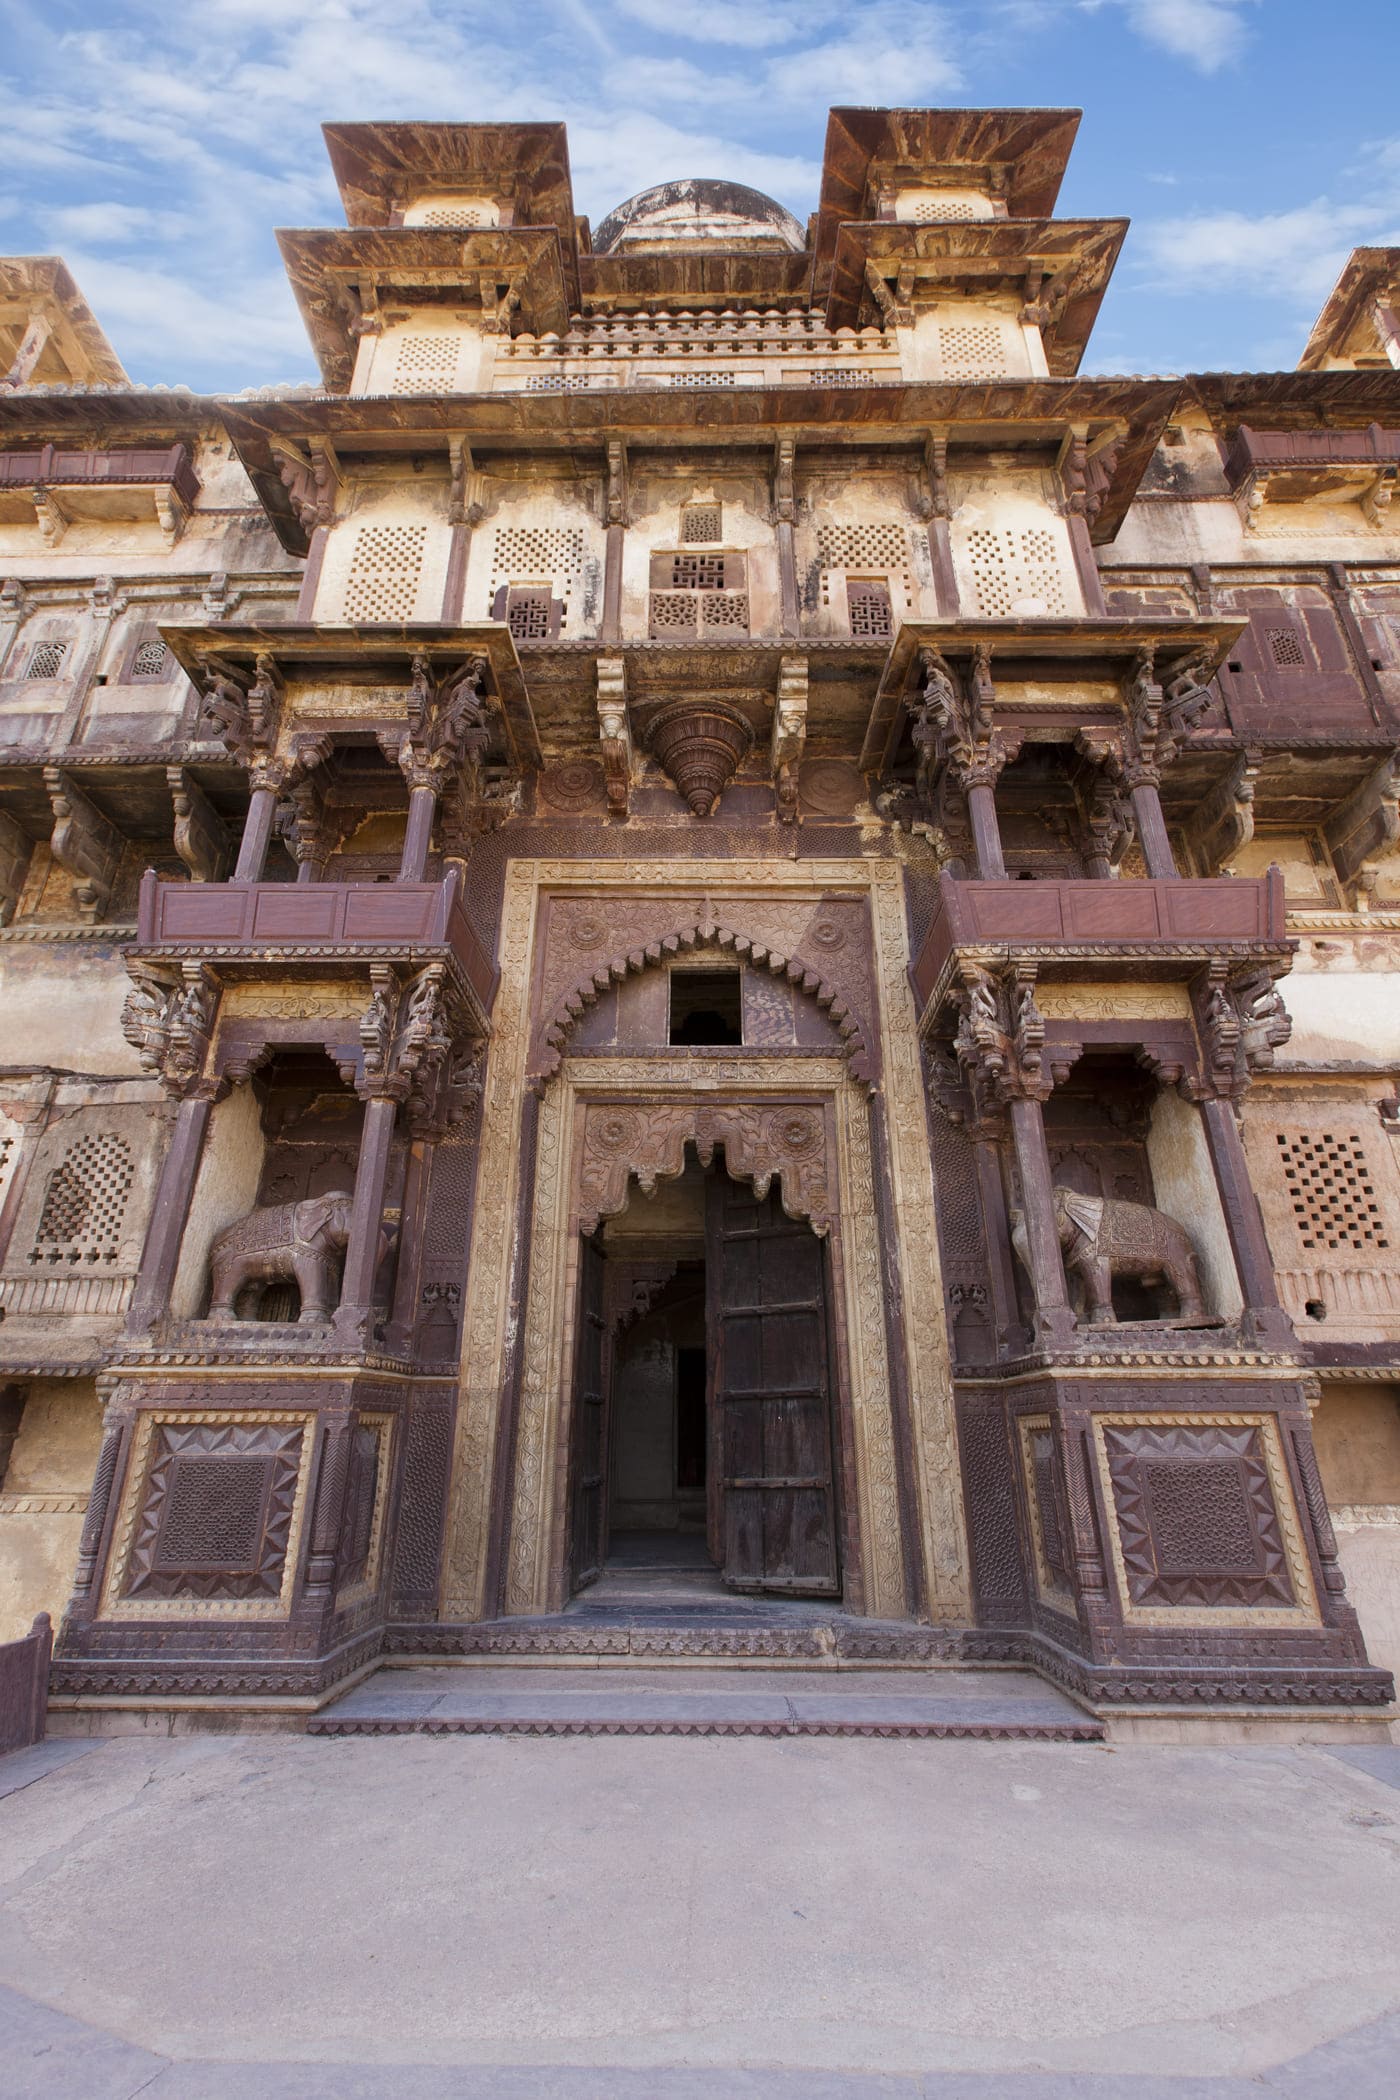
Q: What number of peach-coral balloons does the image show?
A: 0